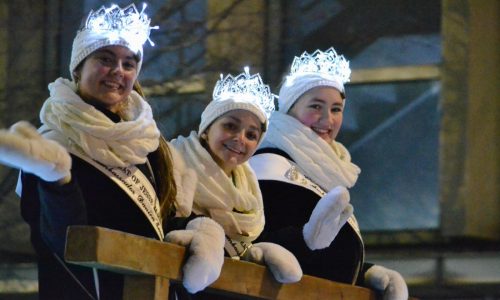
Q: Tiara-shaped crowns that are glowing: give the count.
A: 3